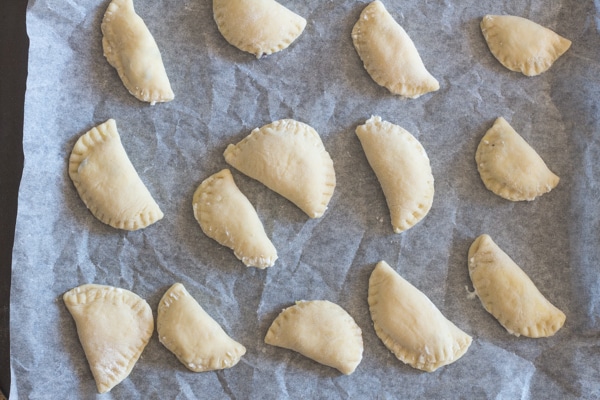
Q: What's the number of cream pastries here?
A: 14